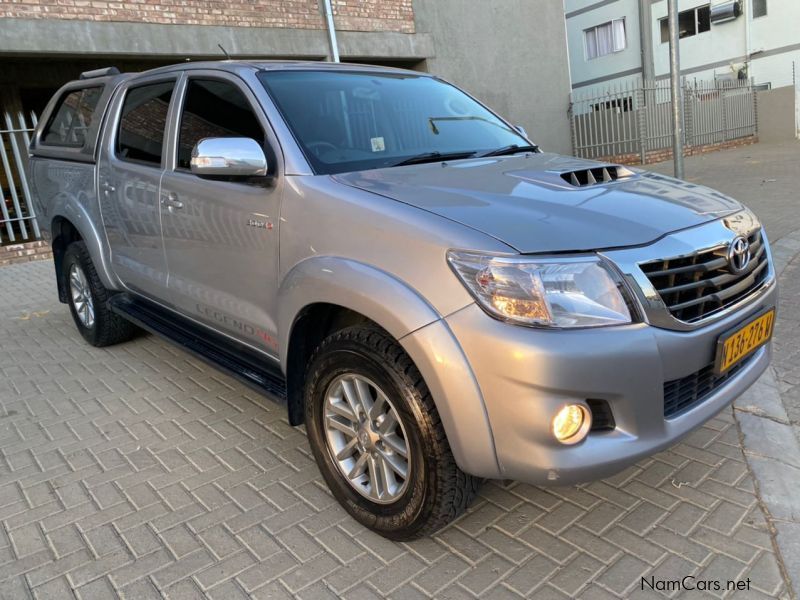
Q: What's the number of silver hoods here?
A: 1